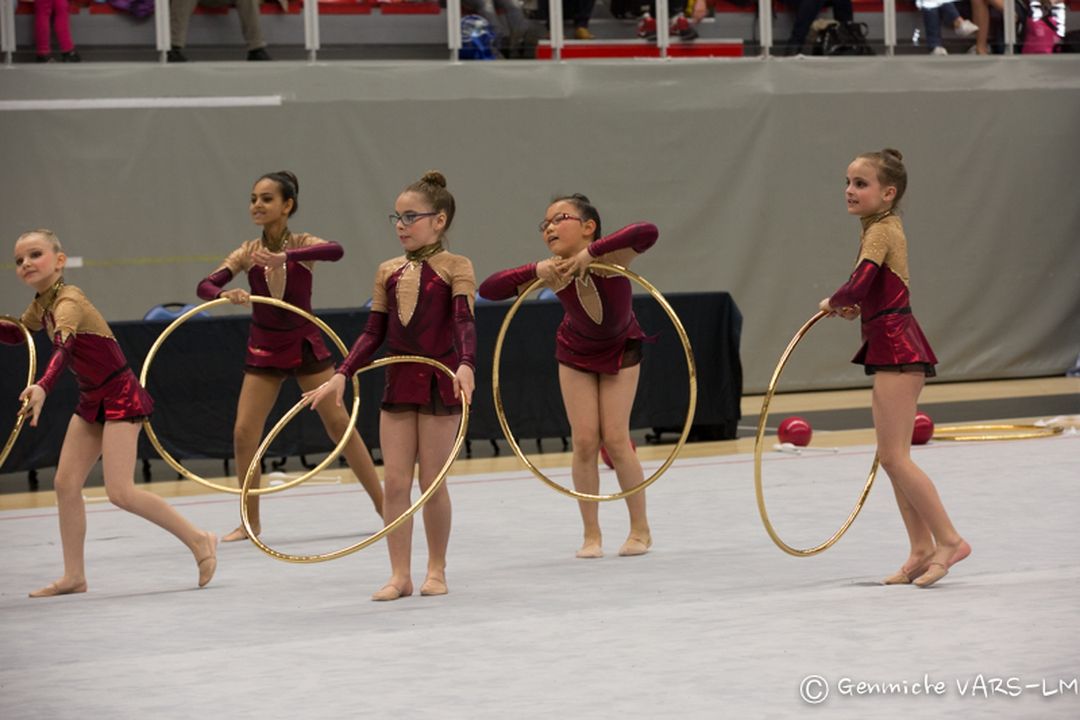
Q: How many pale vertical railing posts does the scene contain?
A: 9